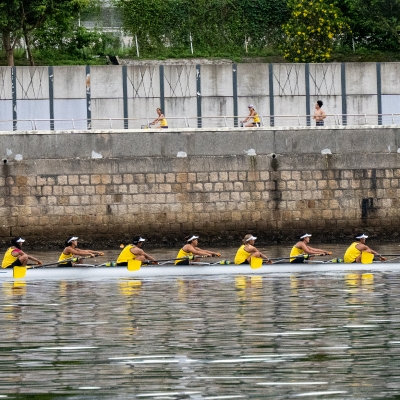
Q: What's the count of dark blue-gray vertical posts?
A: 11